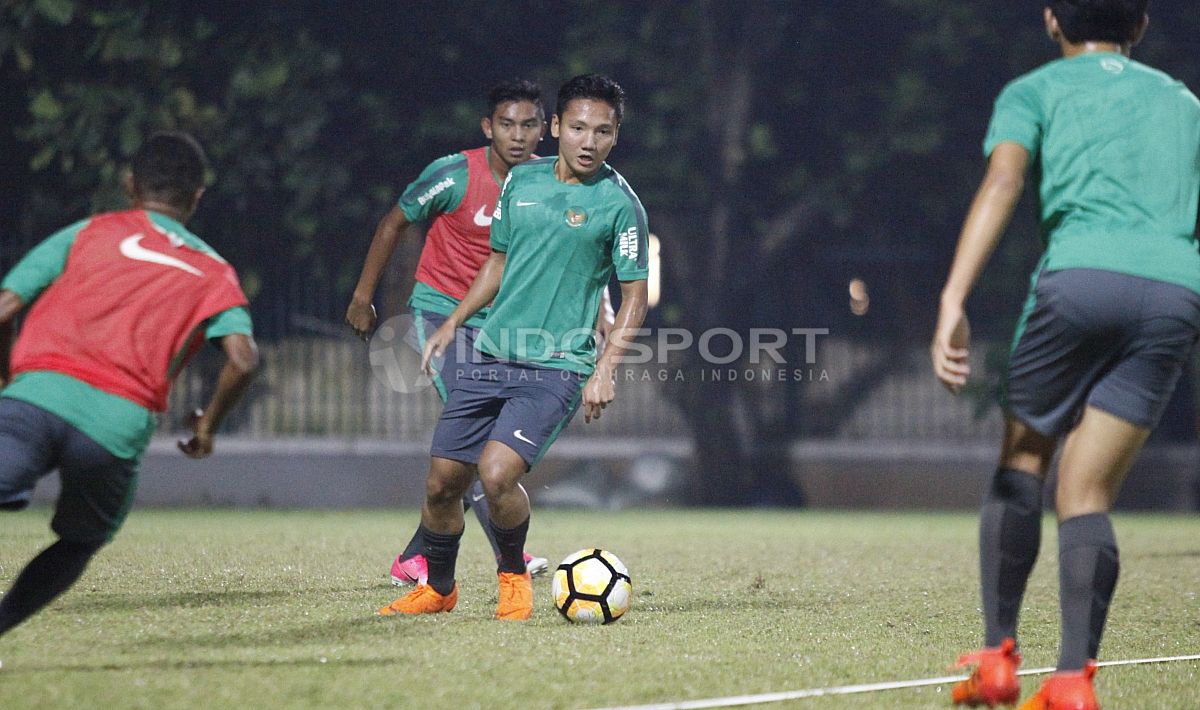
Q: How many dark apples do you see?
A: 0